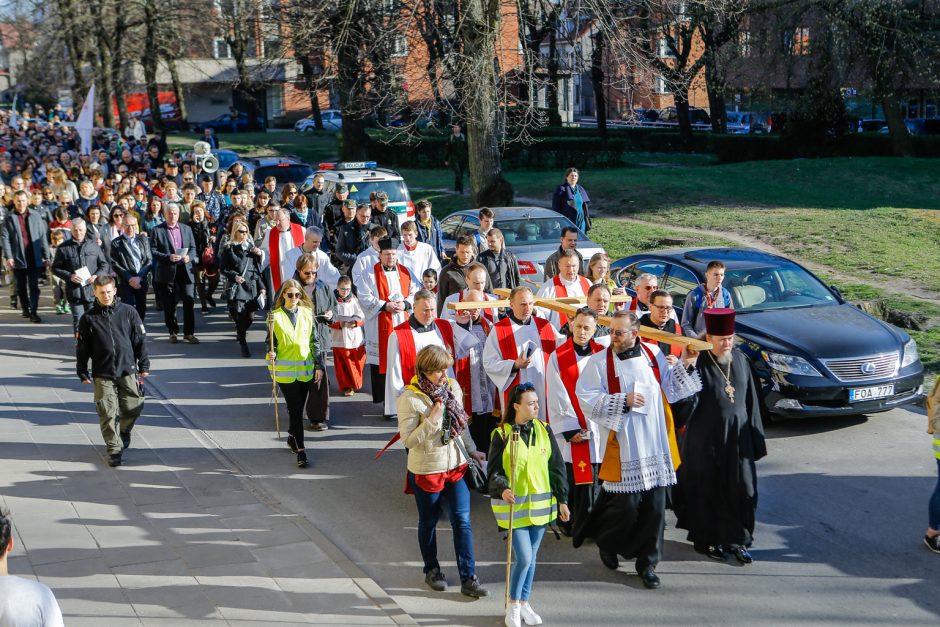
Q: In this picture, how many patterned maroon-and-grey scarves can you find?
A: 1